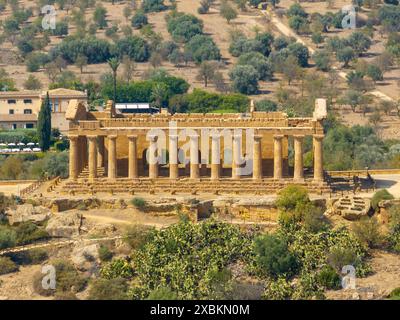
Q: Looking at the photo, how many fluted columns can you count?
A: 13